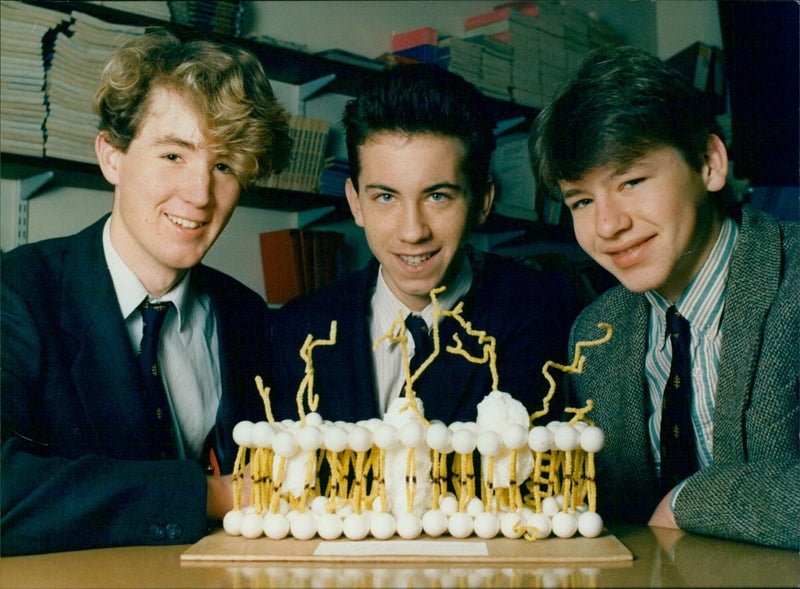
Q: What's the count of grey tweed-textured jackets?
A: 1